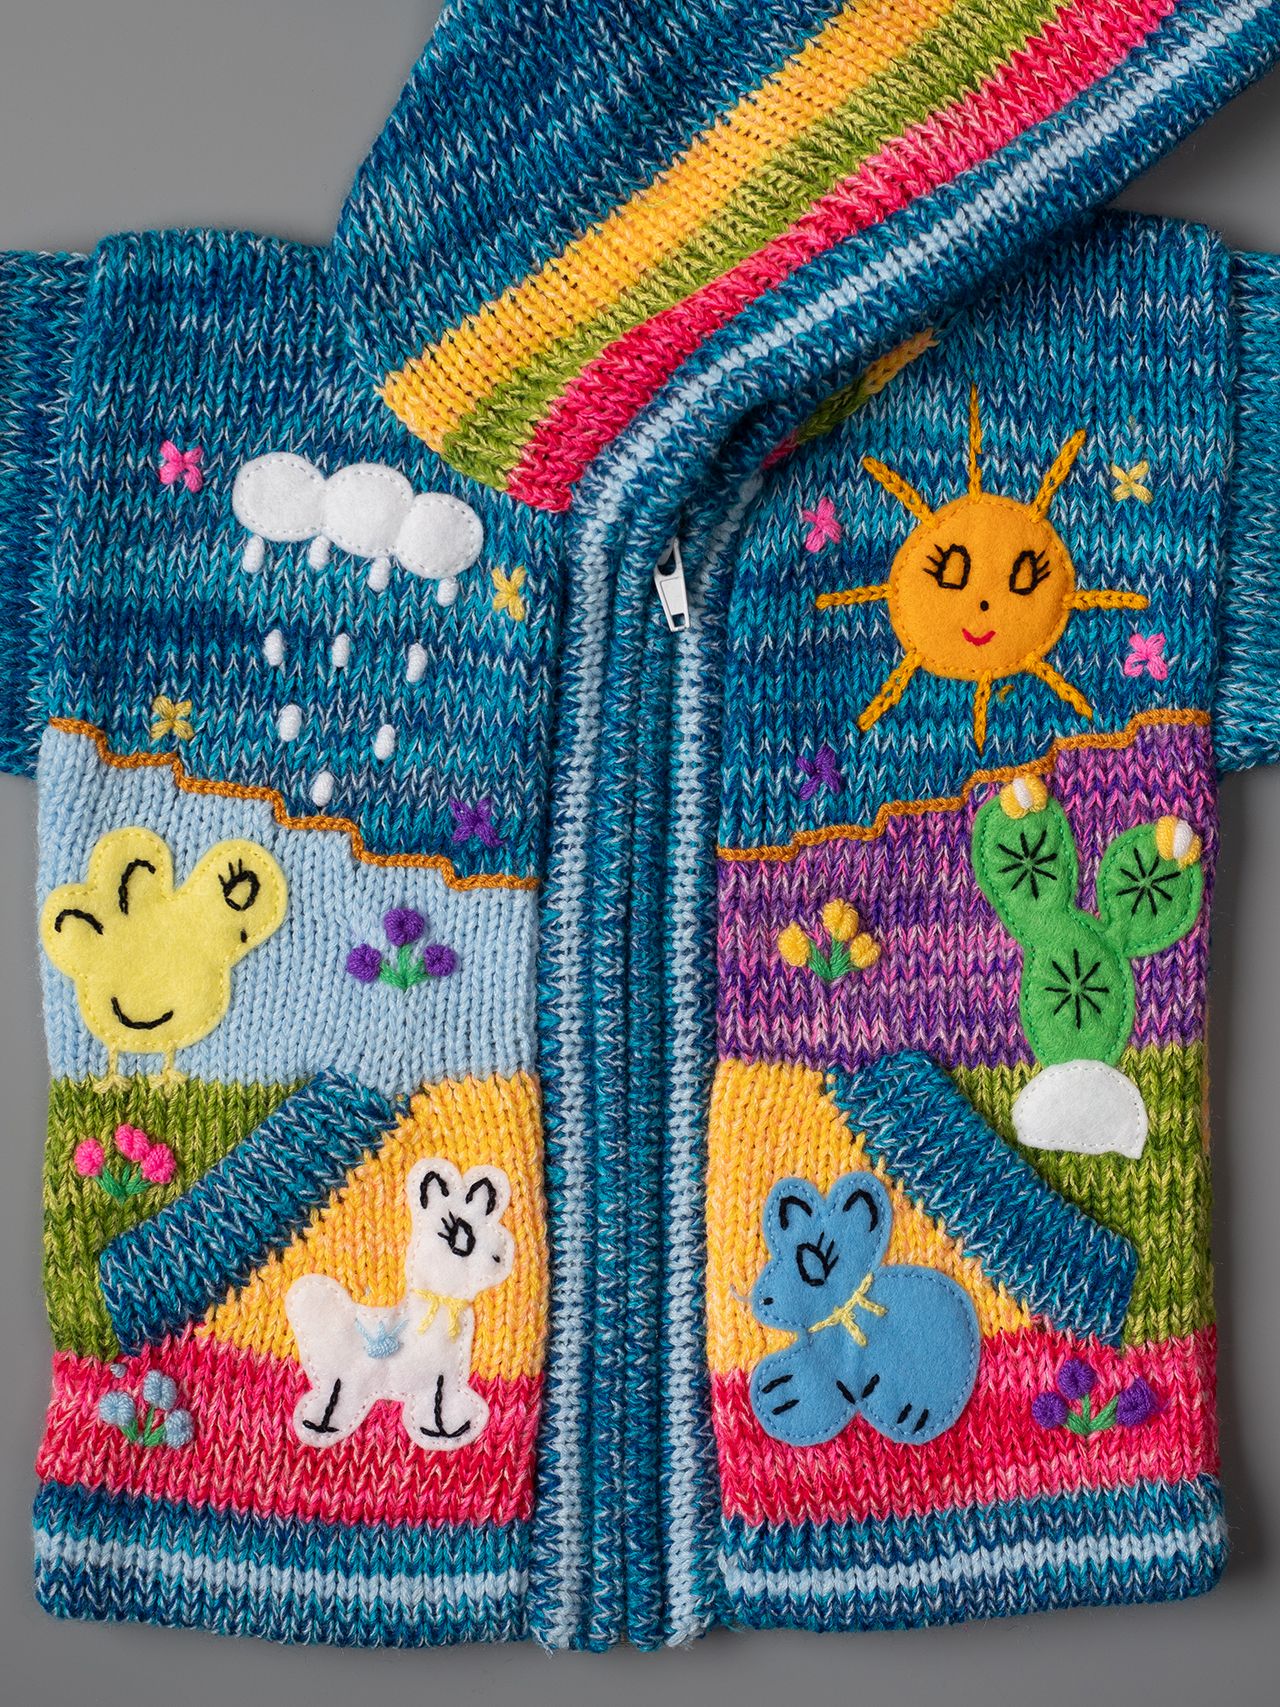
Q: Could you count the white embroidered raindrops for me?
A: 10